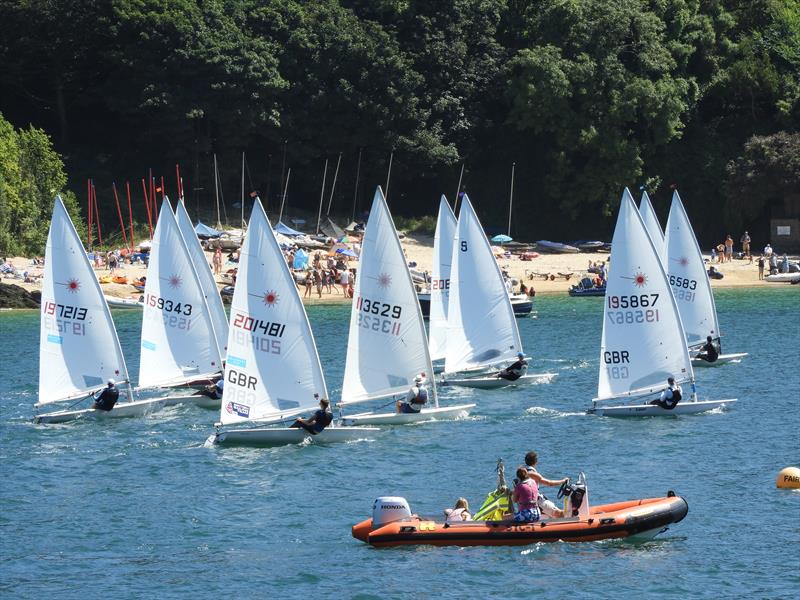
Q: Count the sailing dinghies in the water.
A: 10